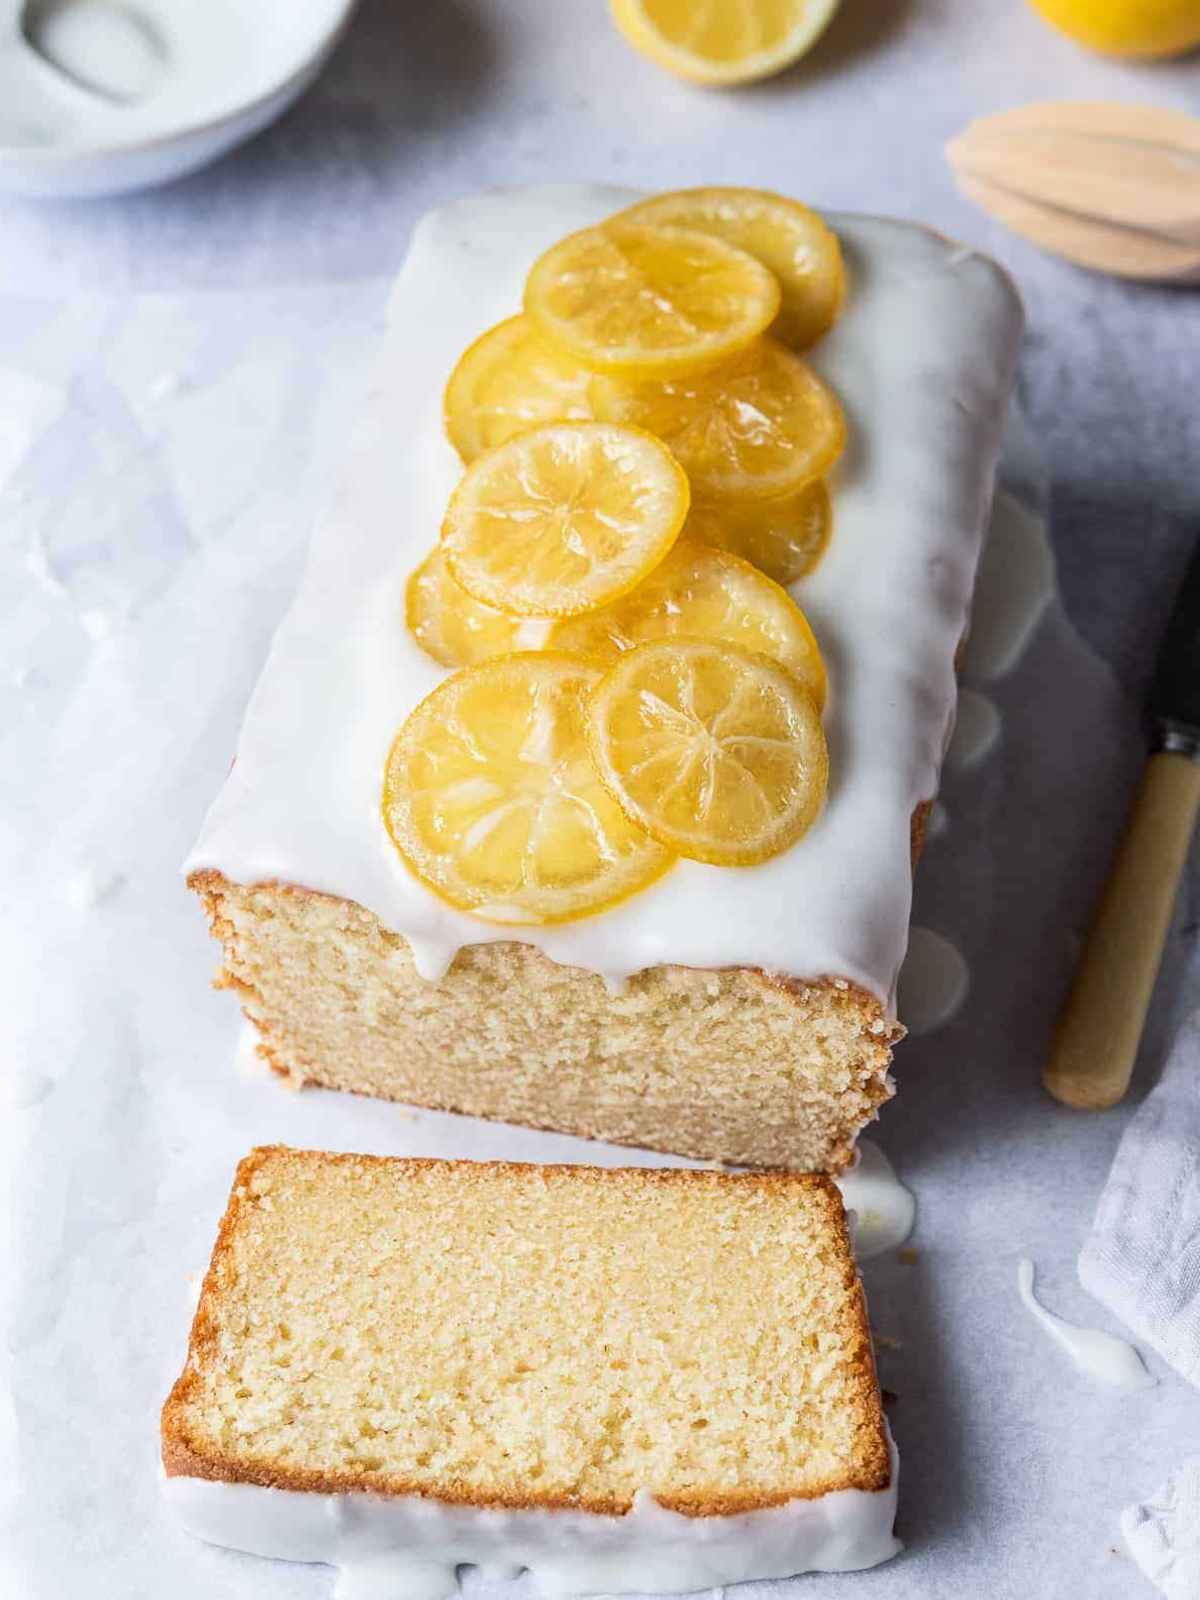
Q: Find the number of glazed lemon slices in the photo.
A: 10